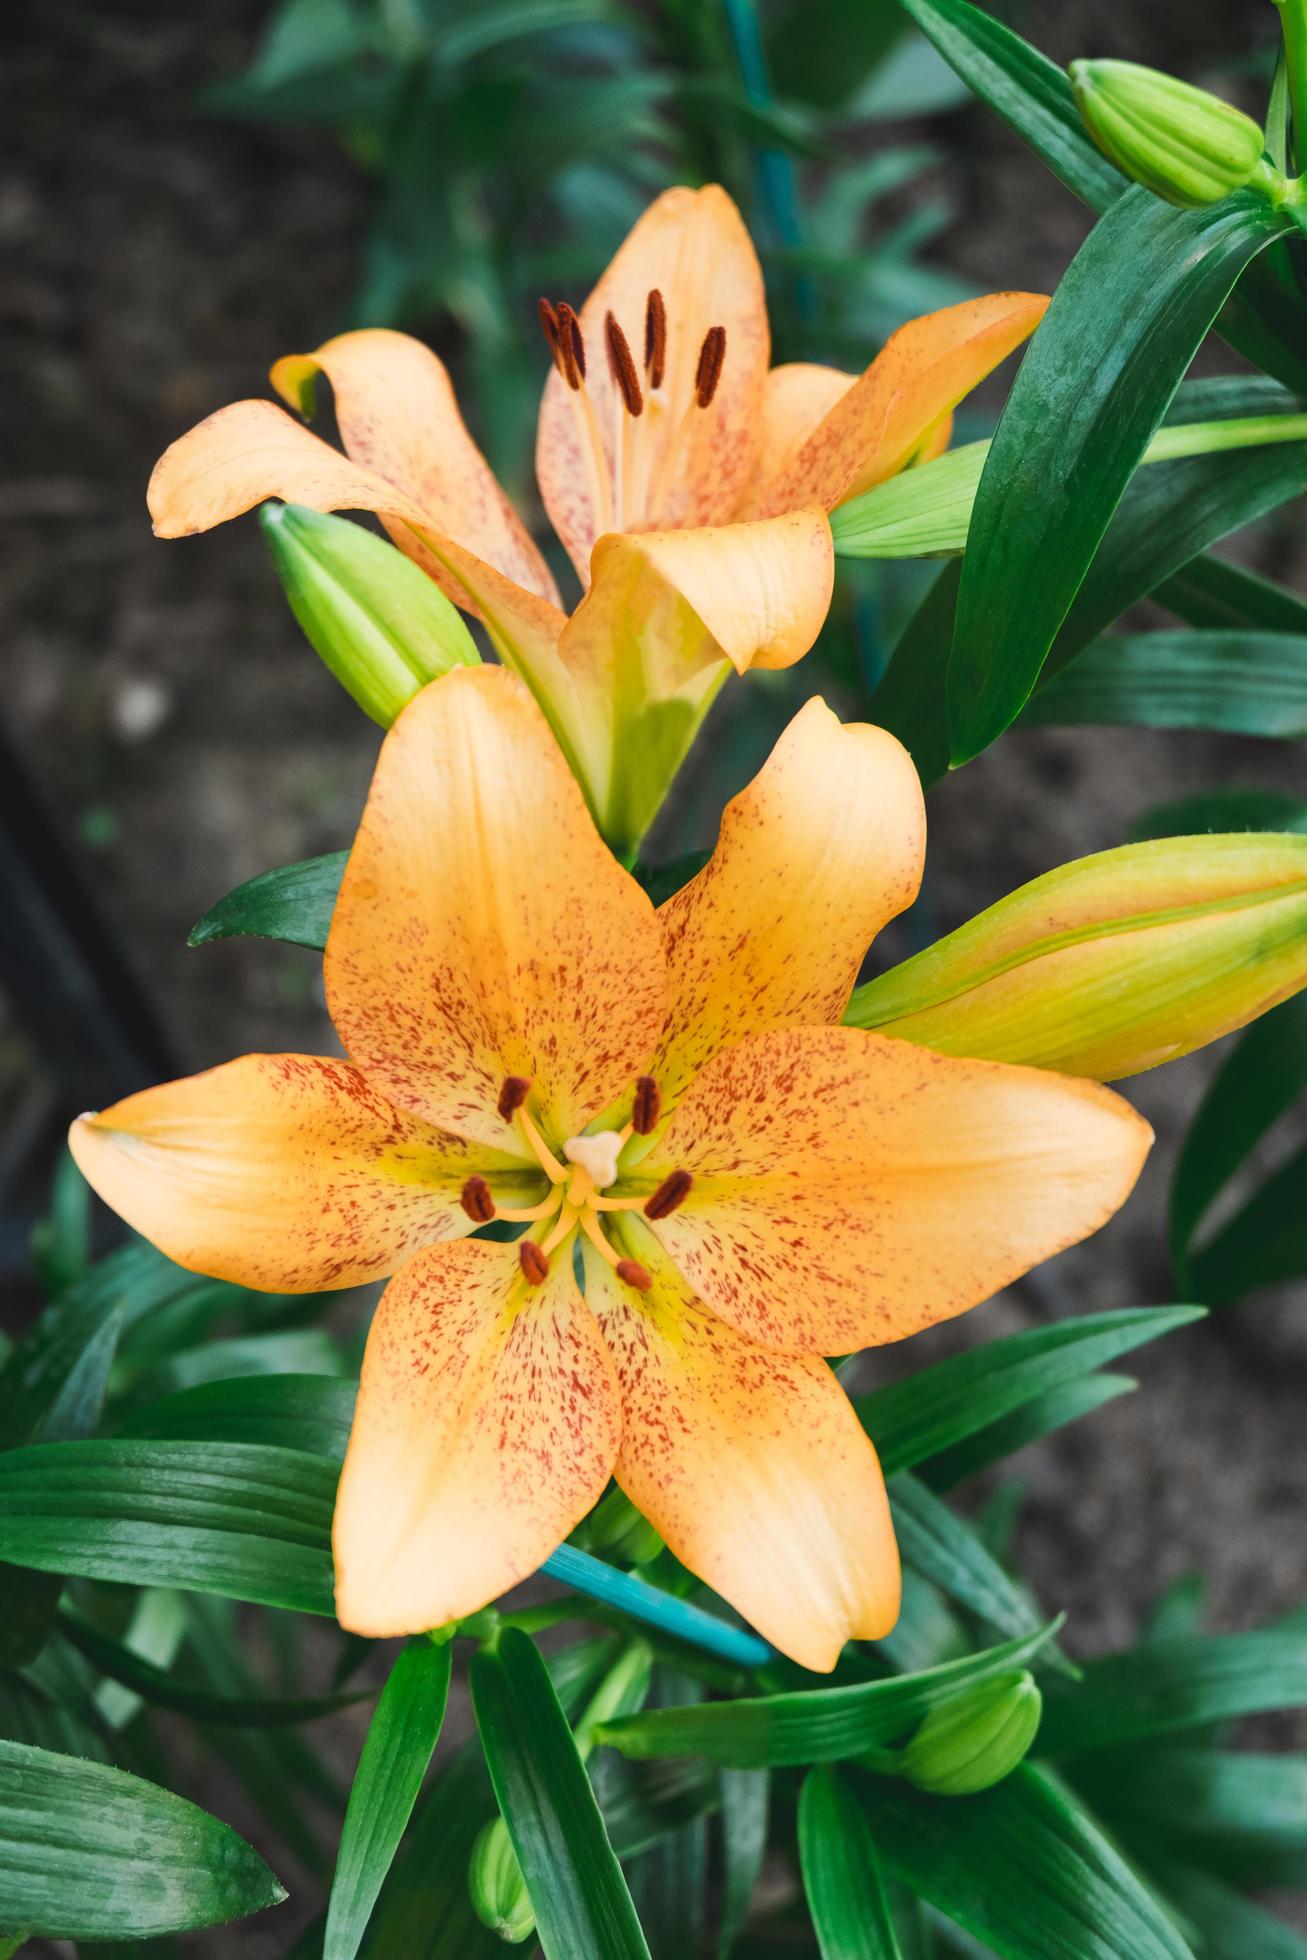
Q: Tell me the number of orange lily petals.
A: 12